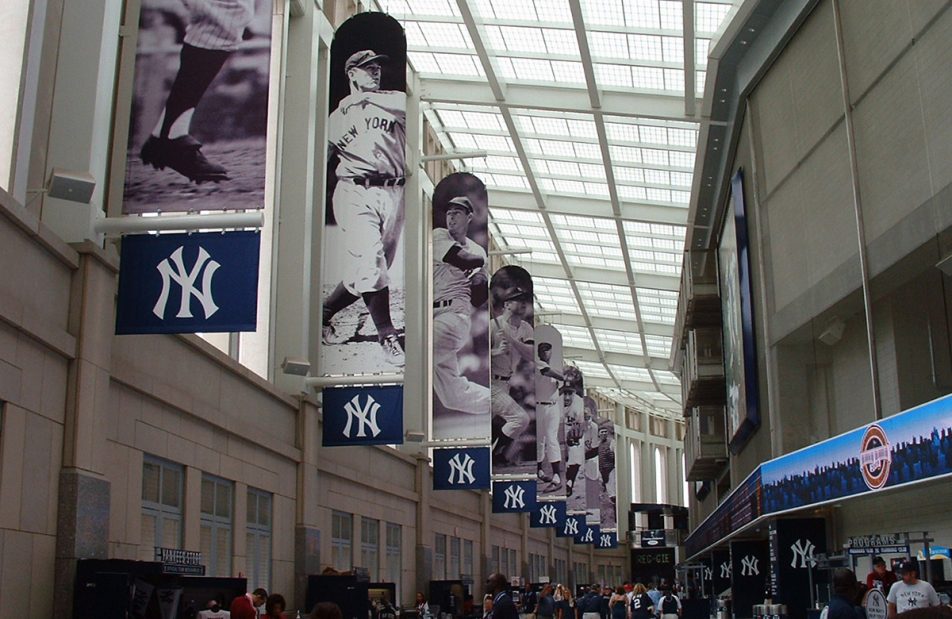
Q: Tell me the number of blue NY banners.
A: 8